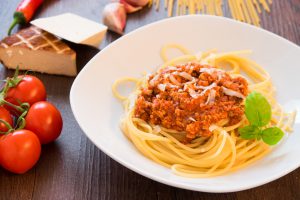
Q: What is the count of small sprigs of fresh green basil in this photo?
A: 1